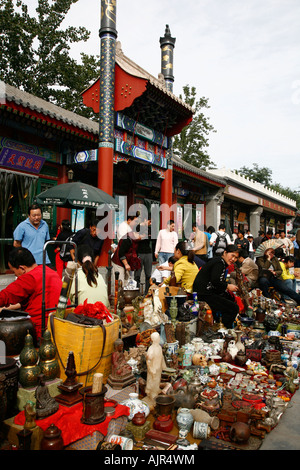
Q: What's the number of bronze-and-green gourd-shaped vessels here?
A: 2